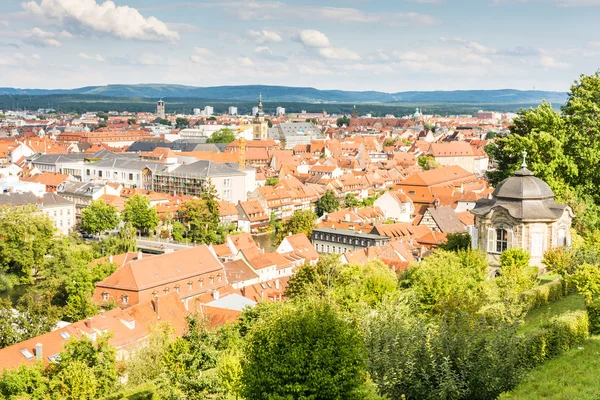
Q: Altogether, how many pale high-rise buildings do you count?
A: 5